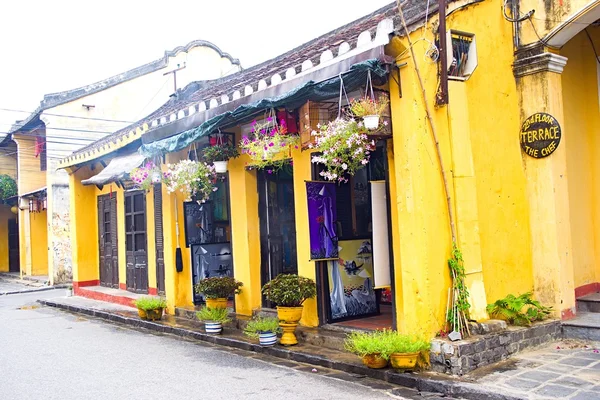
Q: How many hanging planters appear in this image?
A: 6